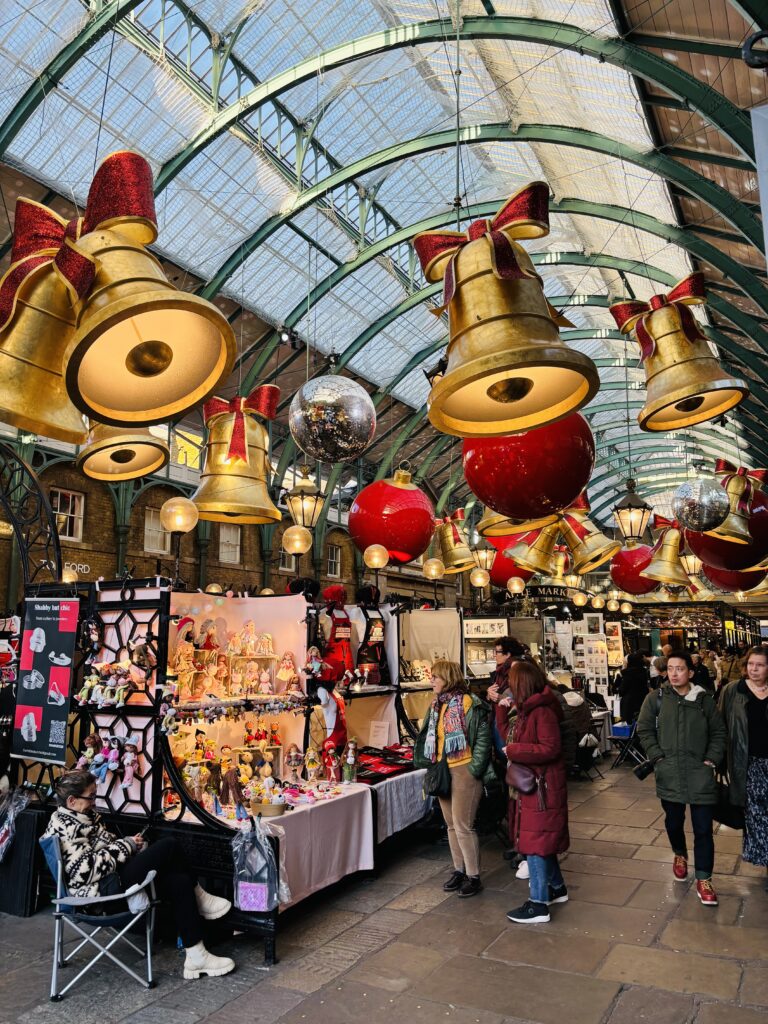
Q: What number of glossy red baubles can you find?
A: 6